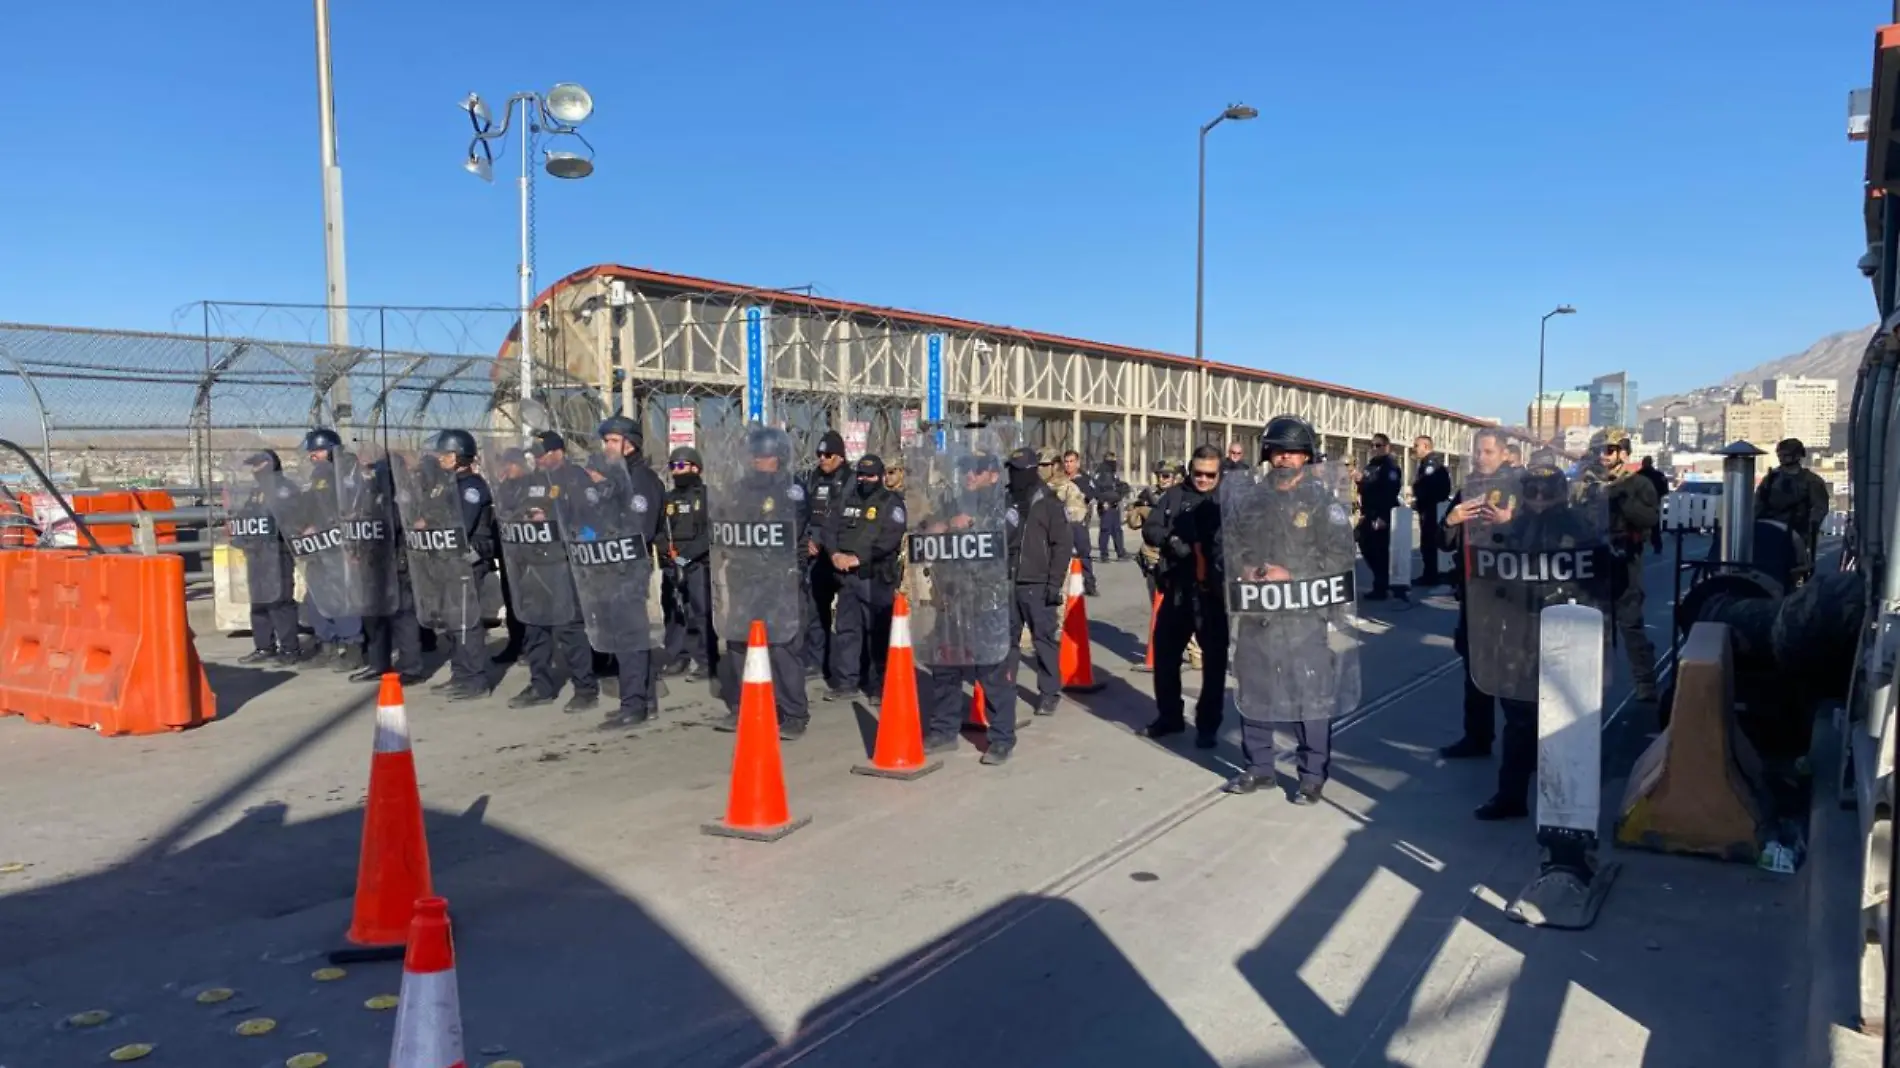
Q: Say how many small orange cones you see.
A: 7